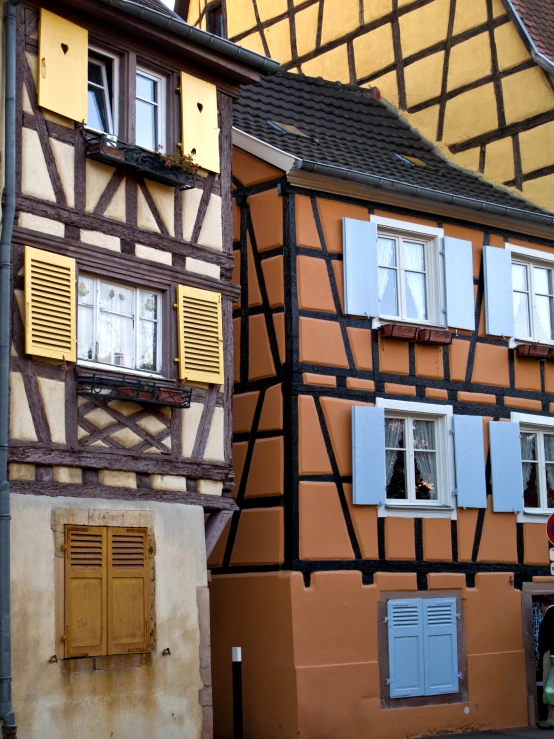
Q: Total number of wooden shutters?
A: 14